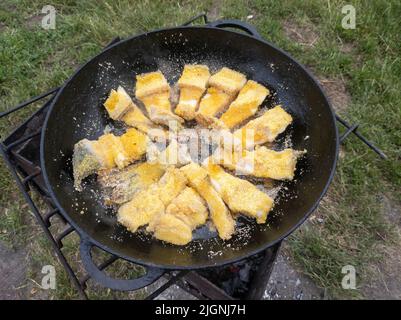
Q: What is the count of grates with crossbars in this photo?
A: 1